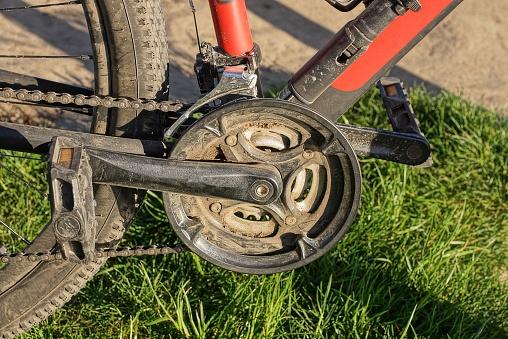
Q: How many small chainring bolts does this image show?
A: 4